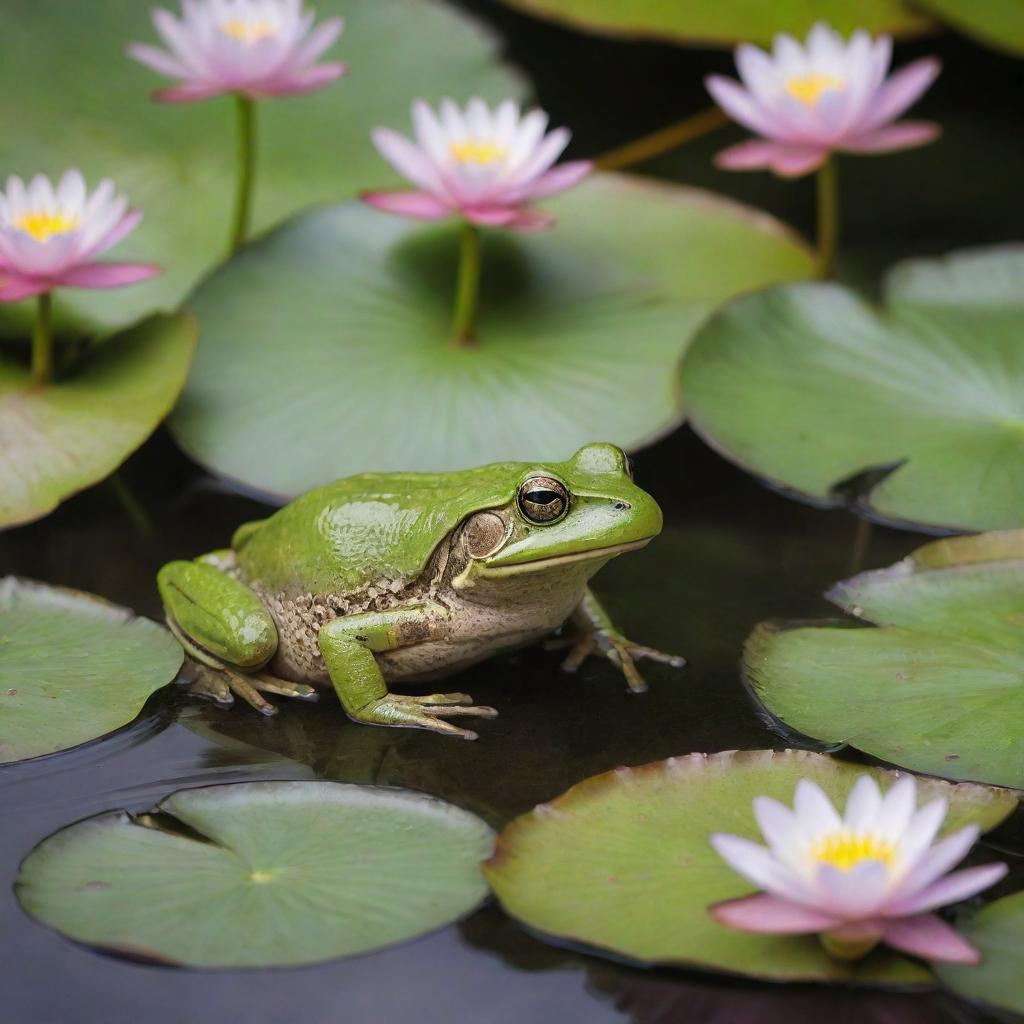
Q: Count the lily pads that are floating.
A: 11